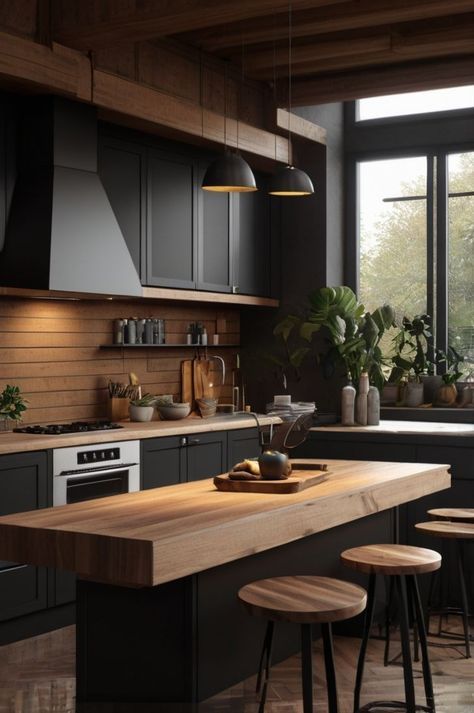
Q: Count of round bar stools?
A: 4